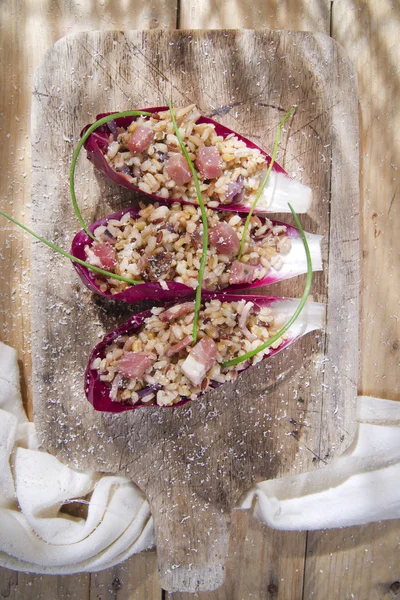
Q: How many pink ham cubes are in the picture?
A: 8